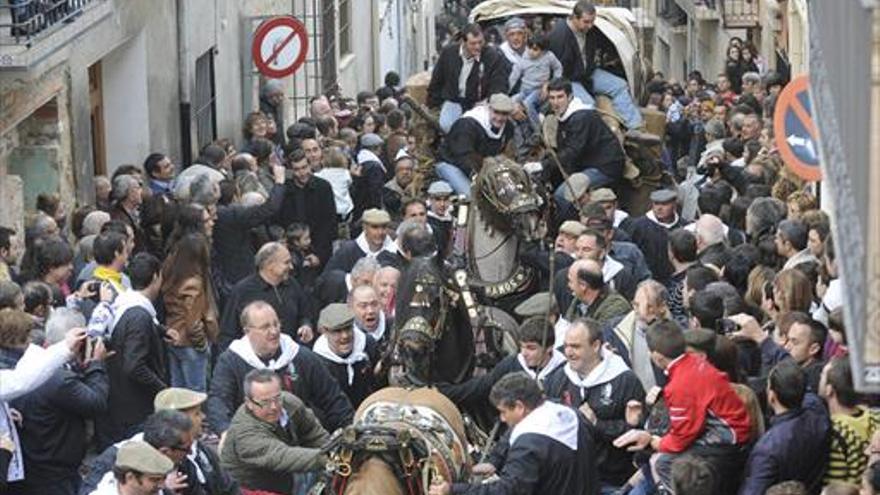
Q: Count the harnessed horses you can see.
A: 3